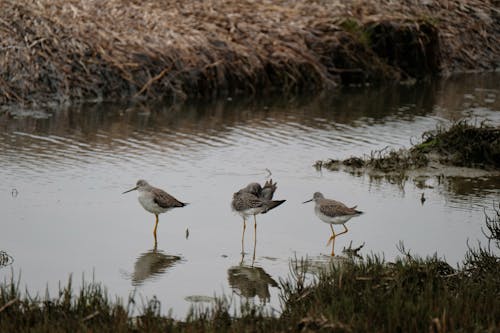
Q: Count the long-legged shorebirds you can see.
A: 3